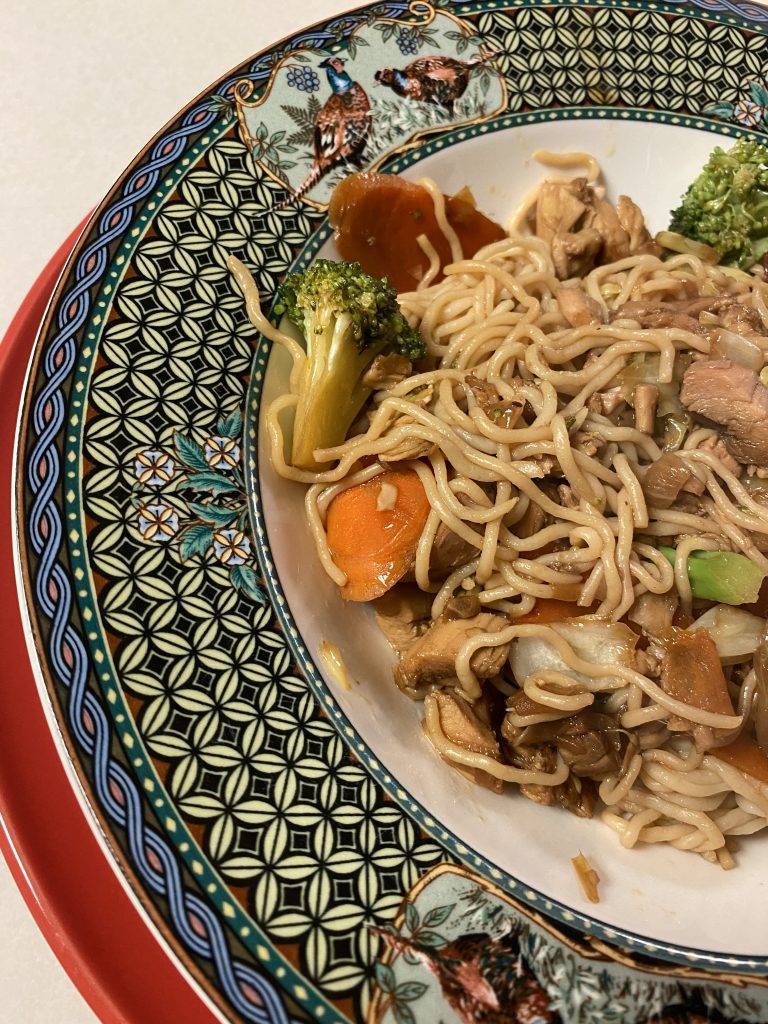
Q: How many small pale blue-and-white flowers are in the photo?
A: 5